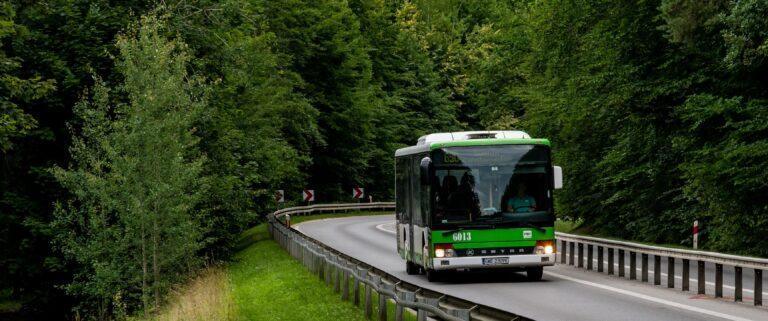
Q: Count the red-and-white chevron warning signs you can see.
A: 3